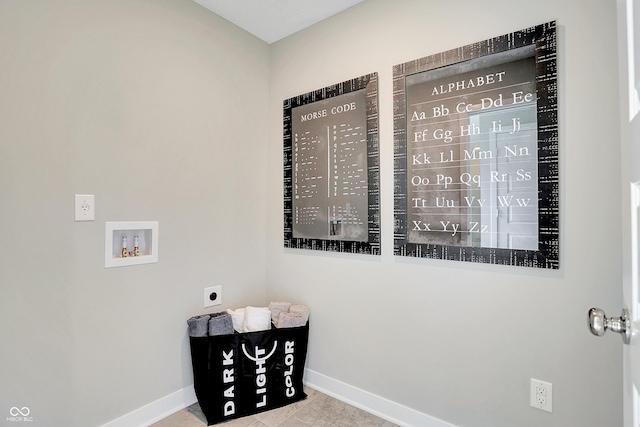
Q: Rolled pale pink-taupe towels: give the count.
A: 3